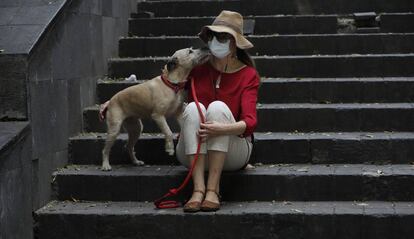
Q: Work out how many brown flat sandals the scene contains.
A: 2